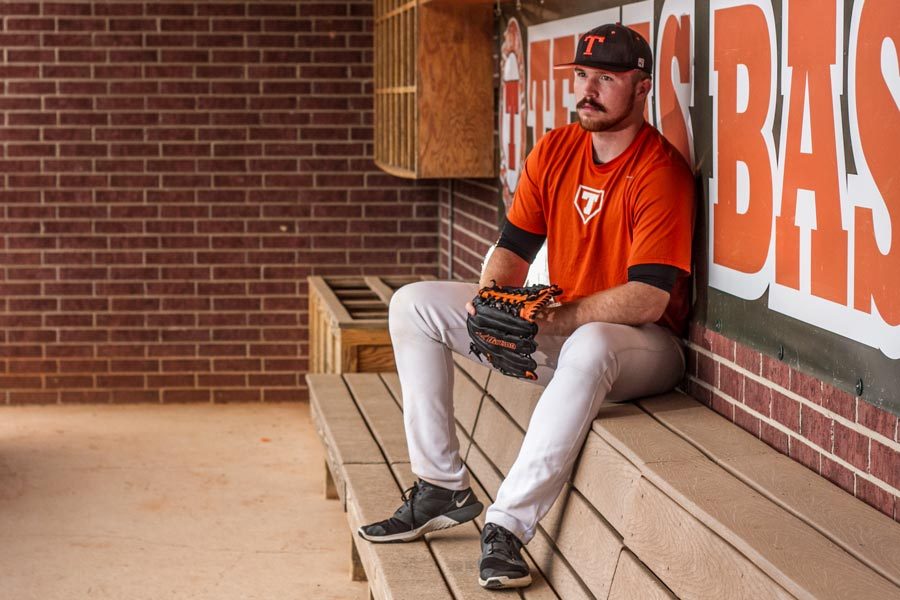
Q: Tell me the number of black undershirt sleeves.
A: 2